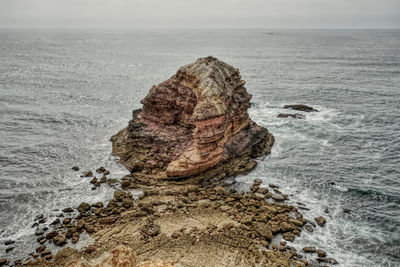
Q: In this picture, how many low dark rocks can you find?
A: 2